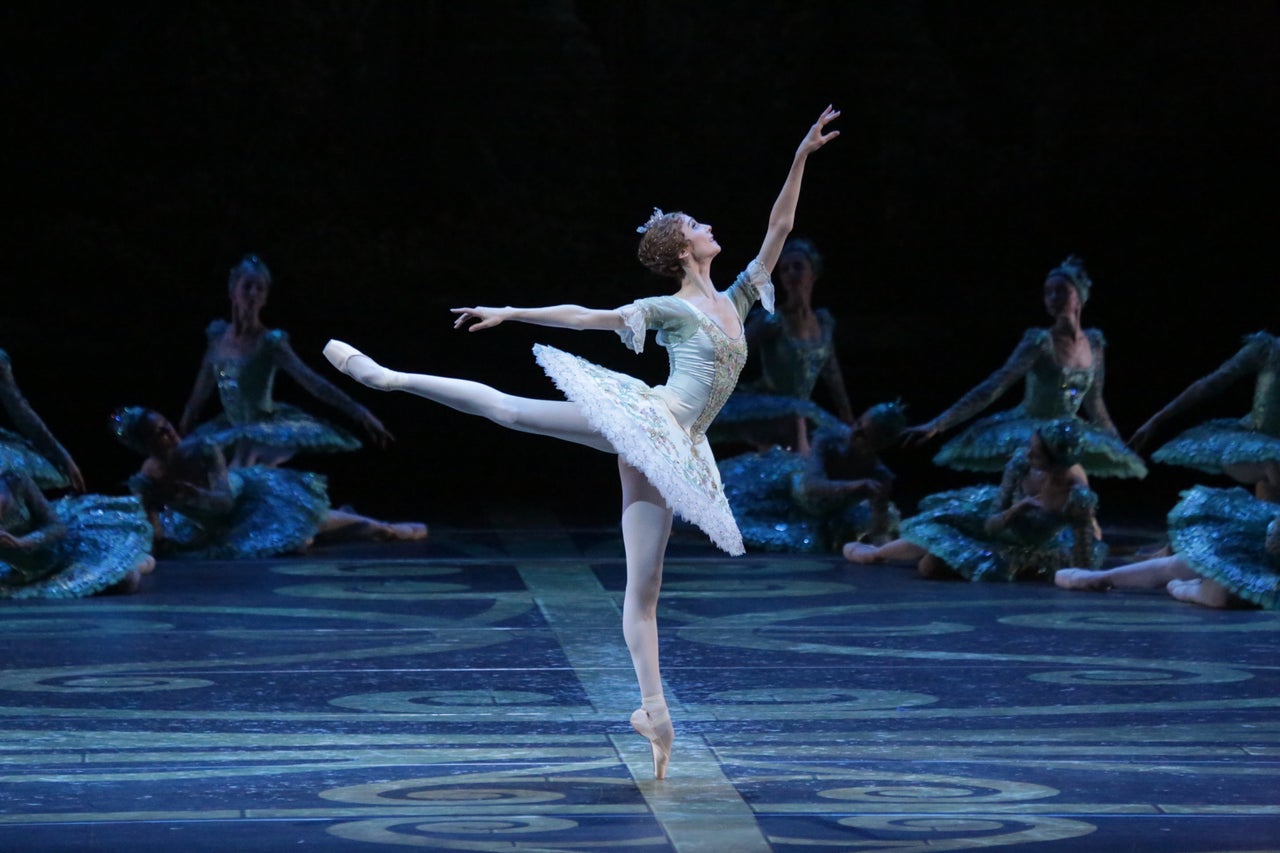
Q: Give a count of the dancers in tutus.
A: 11